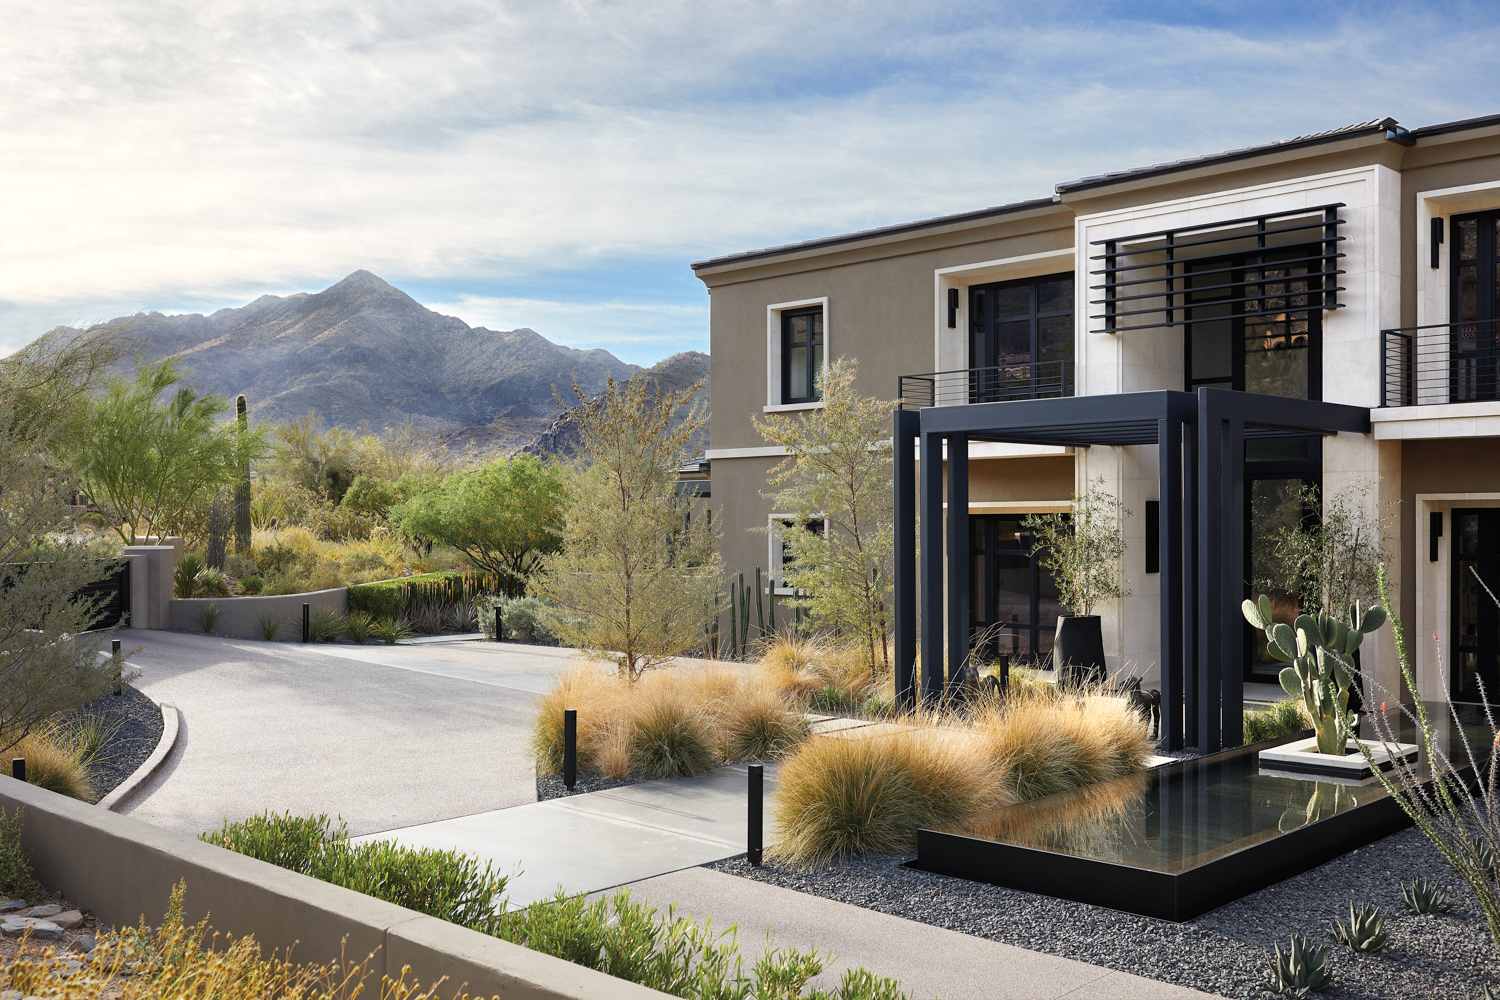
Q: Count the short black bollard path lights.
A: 7